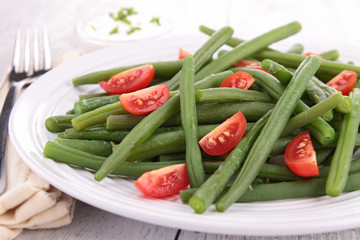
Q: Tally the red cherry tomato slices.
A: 10